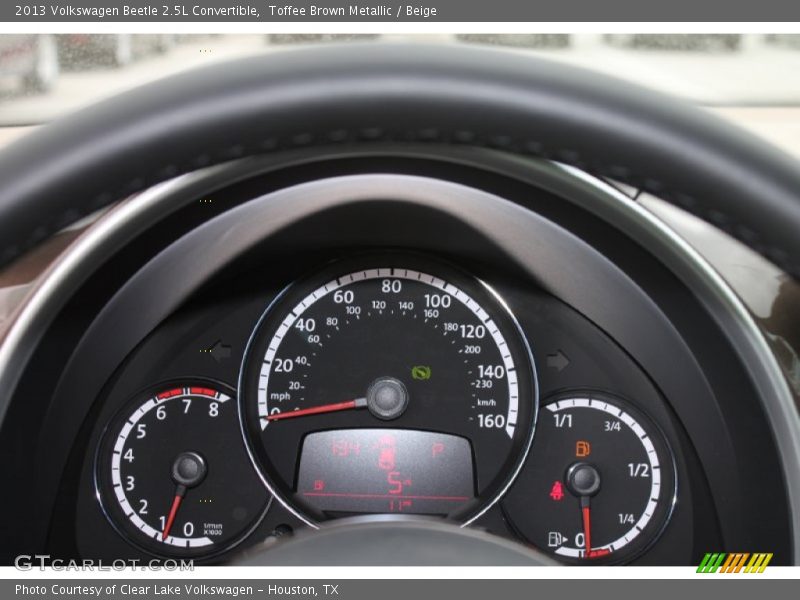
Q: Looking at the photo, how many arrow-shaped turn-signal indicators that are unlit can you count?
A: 2